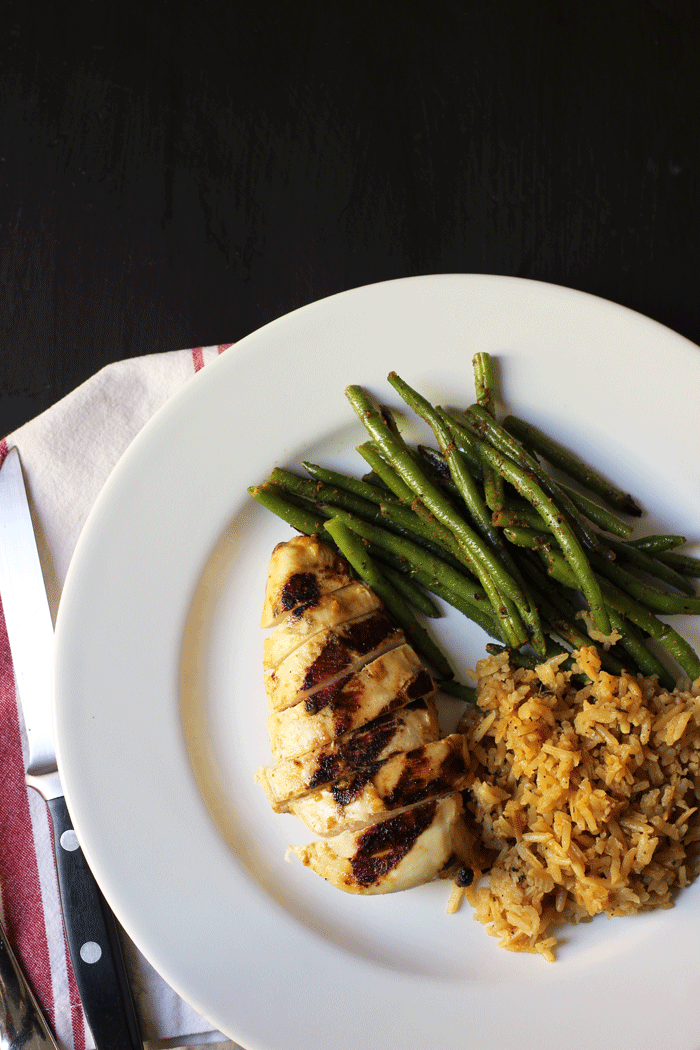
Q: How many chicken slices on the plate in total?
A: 7